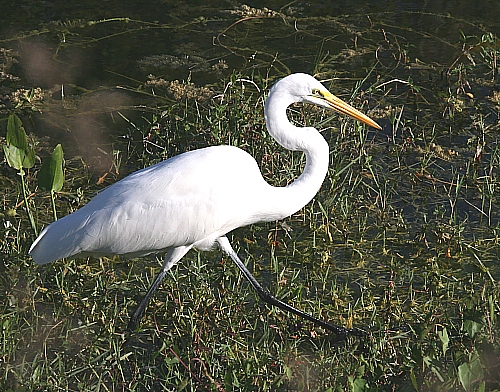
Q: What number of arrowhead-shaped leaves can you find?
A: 2